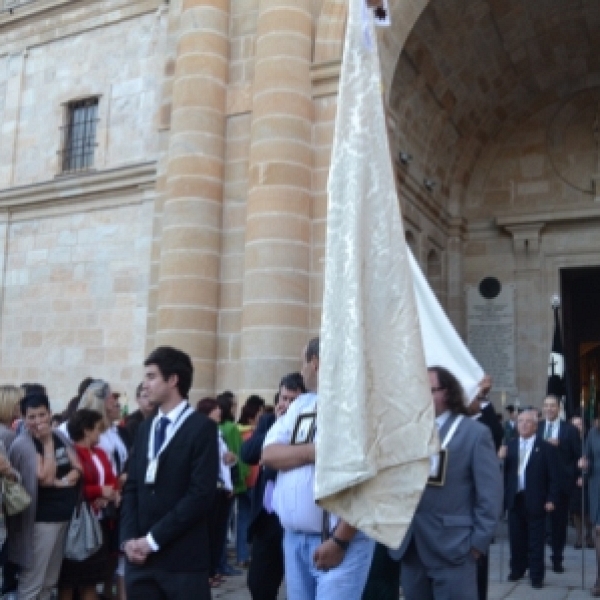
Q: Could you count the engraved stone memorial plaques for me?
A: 1